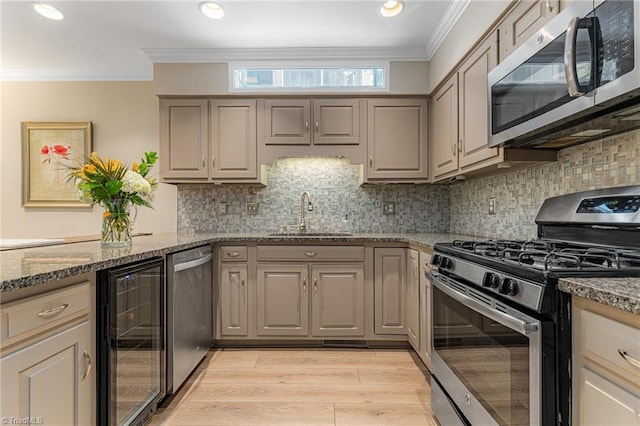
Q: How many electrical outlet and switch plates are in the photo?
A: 4